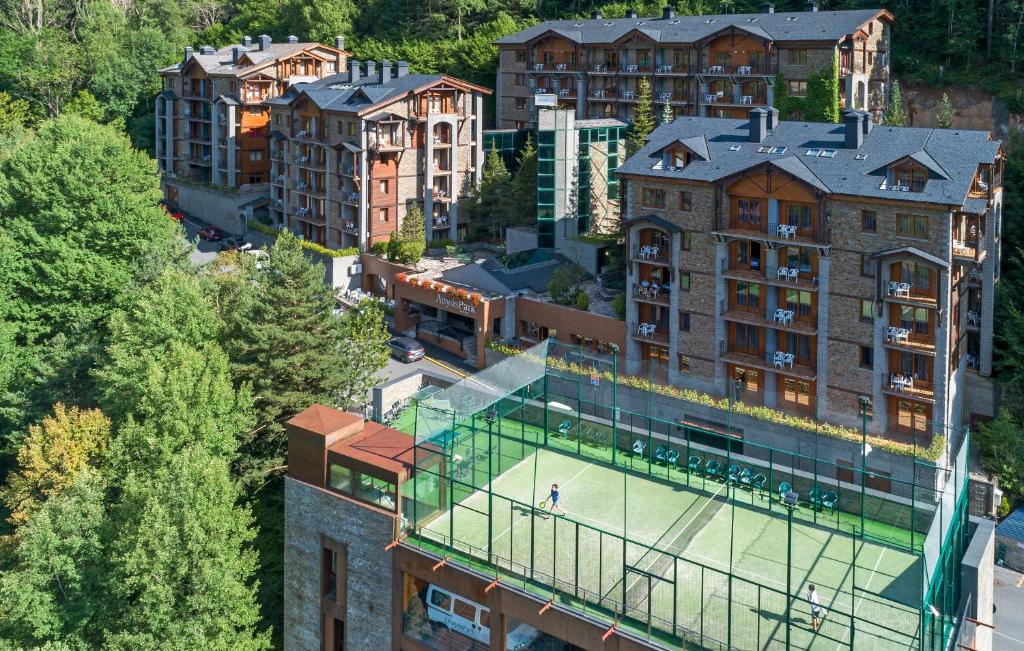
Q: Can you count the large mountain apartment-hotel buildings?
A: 4